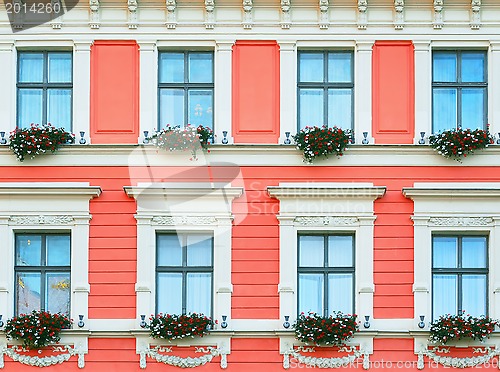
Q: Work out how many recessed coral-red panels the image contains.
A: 3